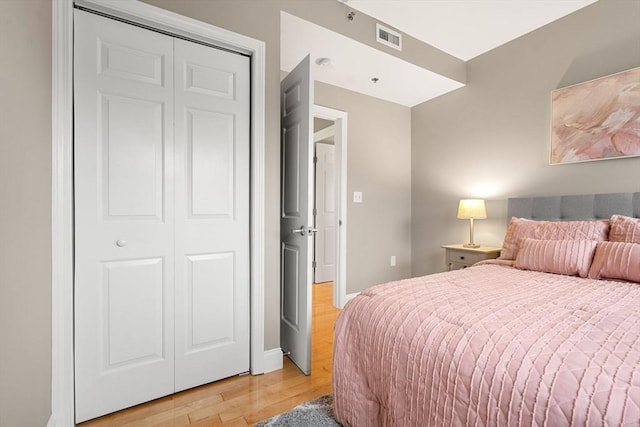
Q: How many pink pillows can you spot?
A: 4